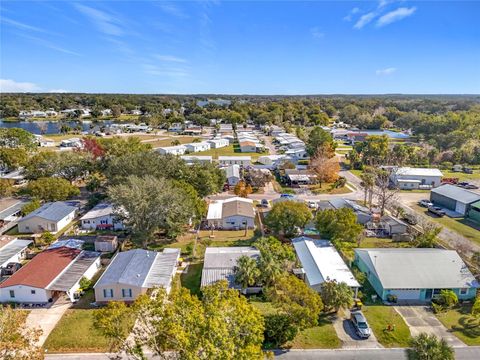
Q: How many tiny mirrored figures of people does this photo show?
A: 0